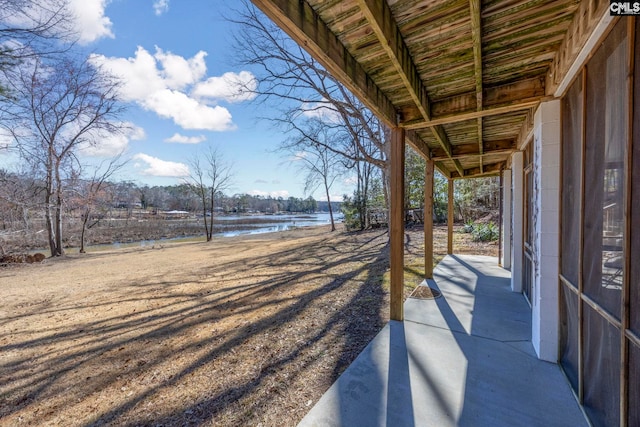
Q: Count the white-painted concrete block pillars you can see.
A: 3